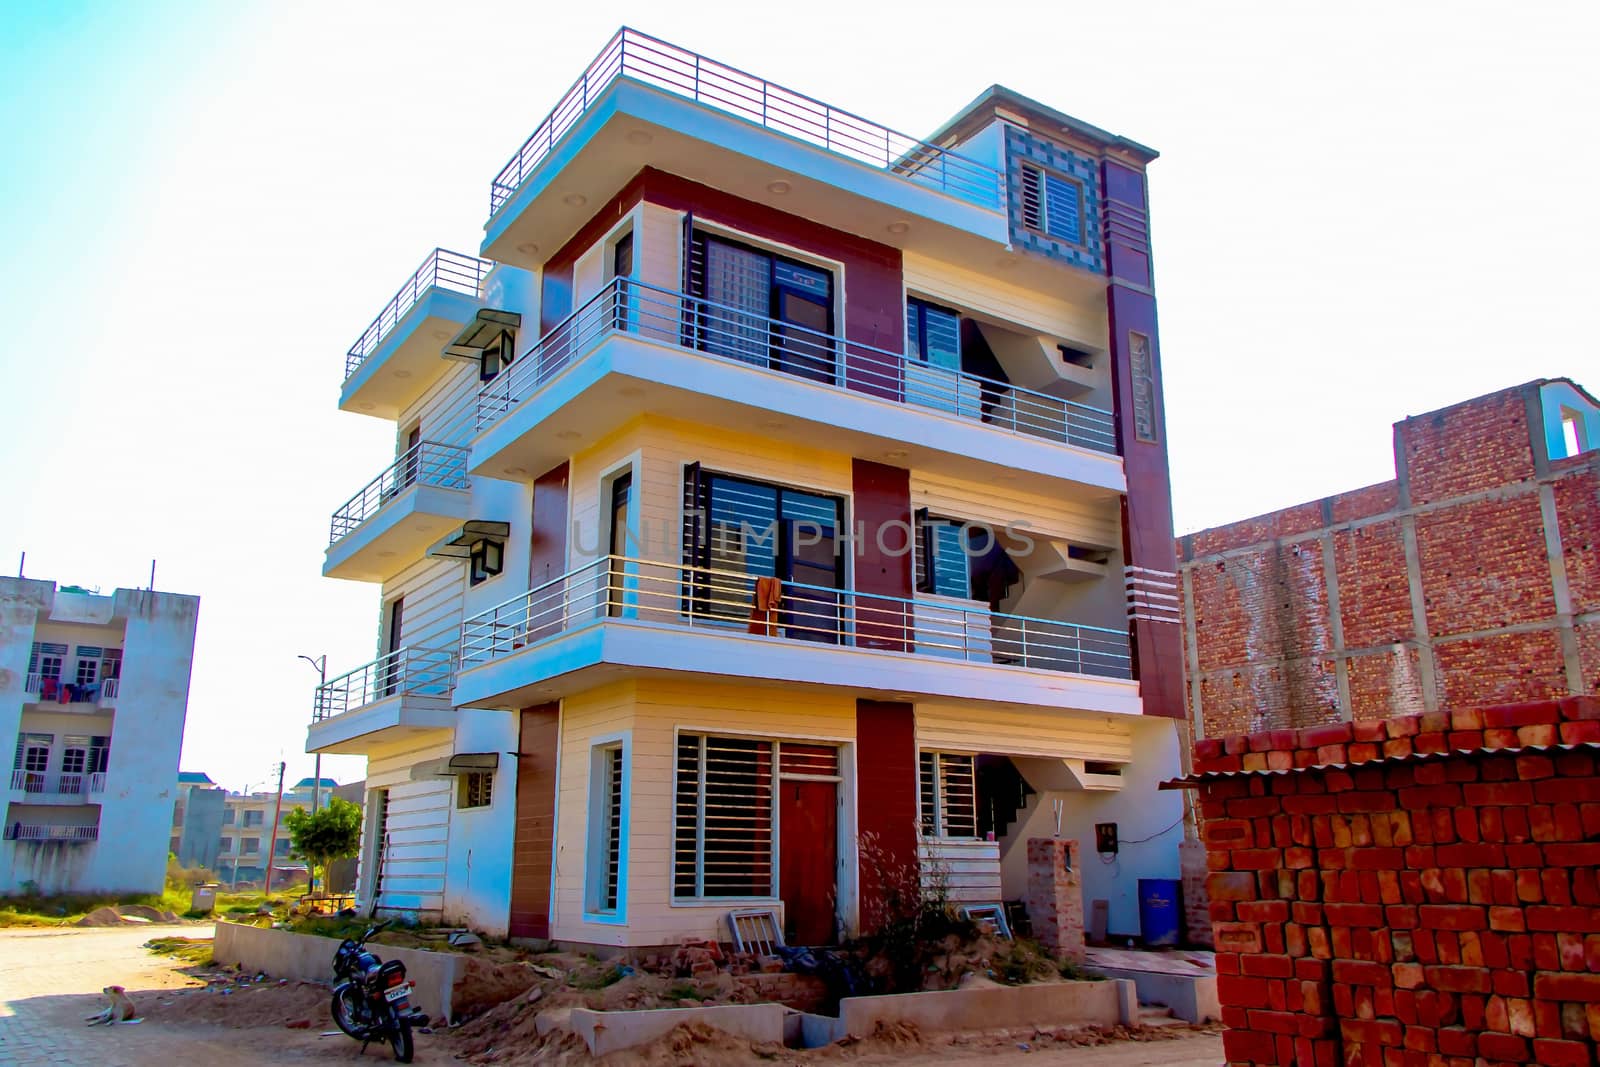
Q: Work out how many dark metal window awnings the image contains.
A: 3